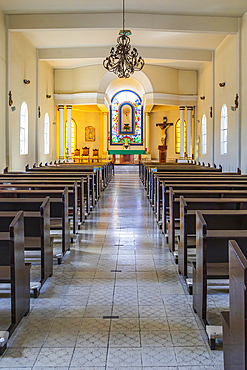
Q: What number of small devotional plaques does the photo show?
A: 4